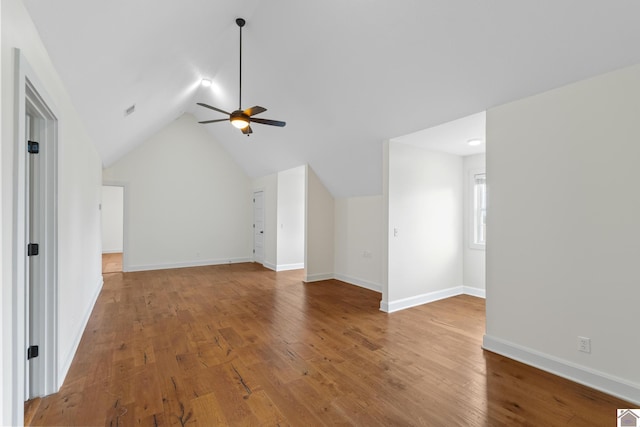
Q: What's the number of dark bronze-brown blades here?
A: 5